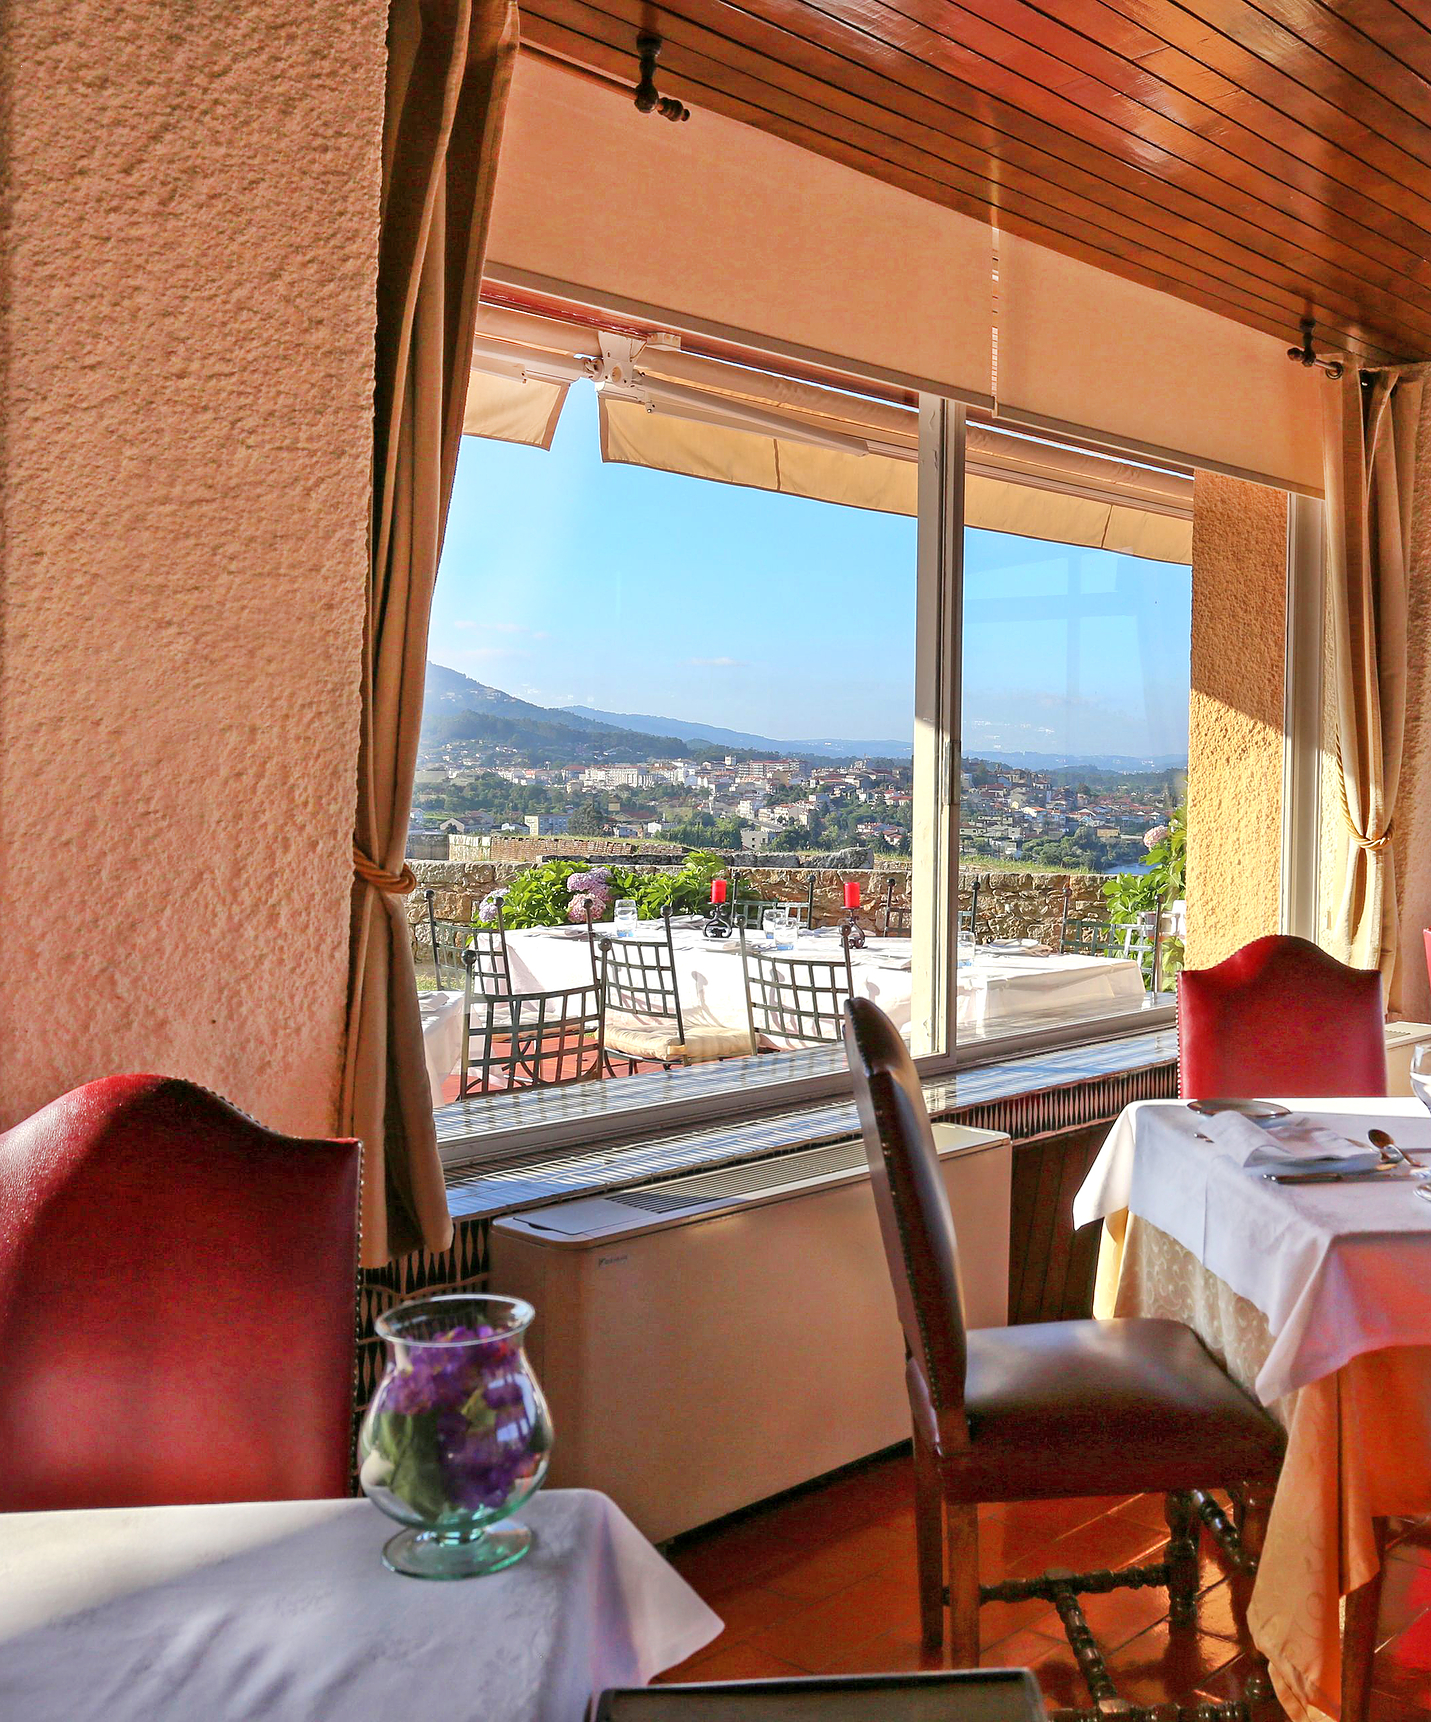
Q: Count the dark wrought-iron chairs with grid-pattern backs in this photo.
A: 7